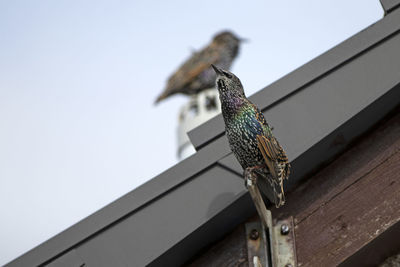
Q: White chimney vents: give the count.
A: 1